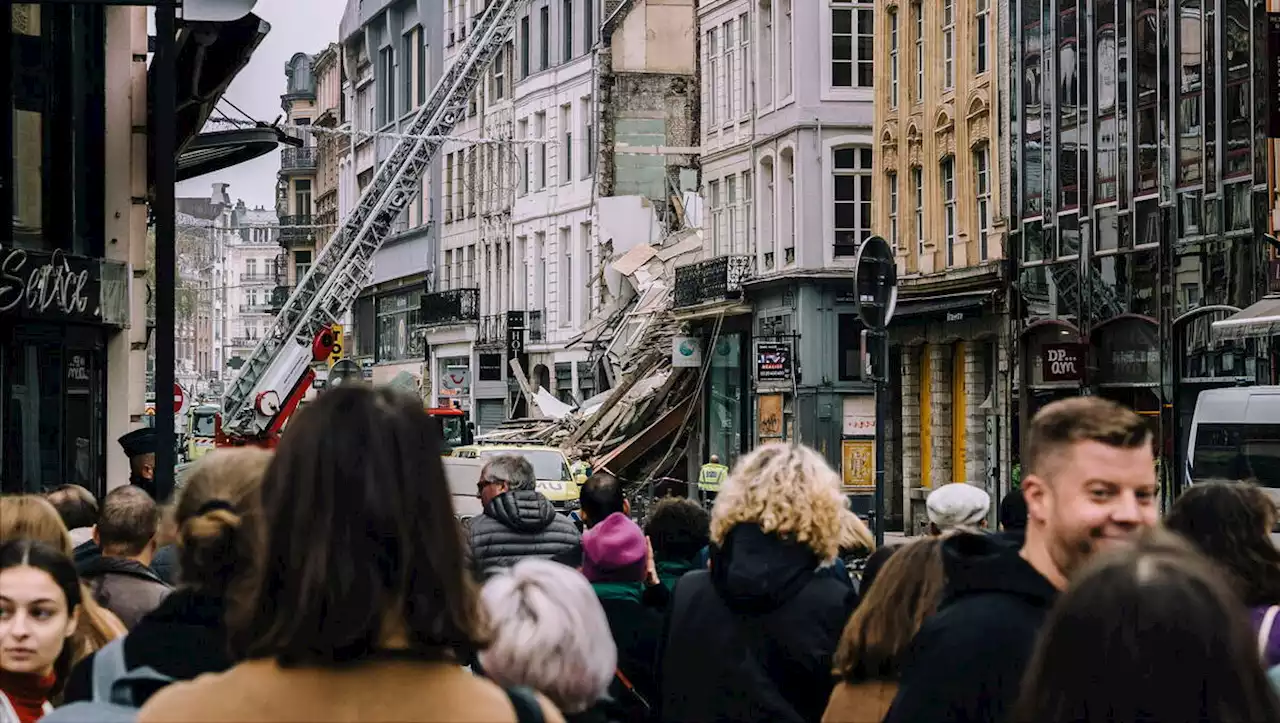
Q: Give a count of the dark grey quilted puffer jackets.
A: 1